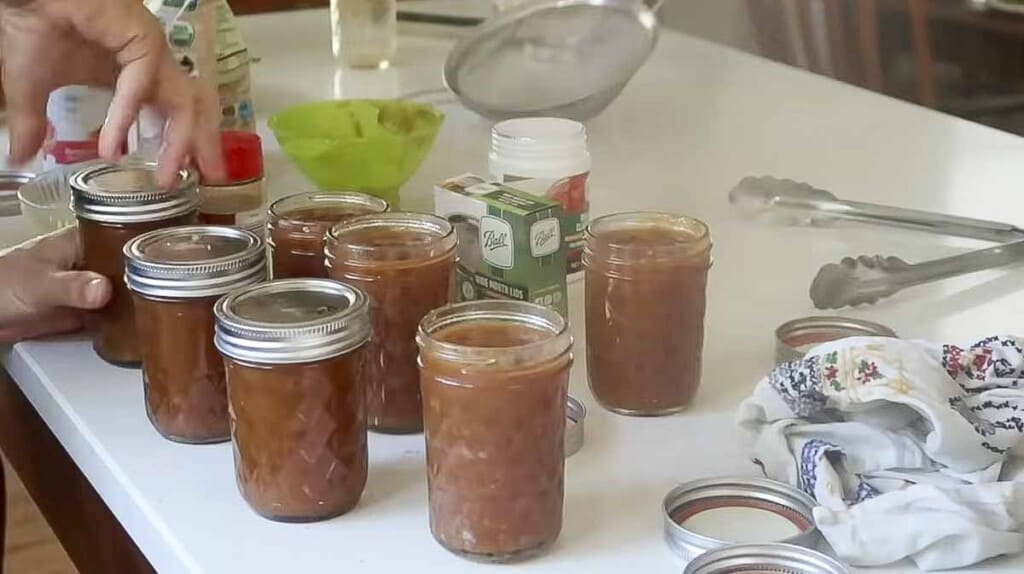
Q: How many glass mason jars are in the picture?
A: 7